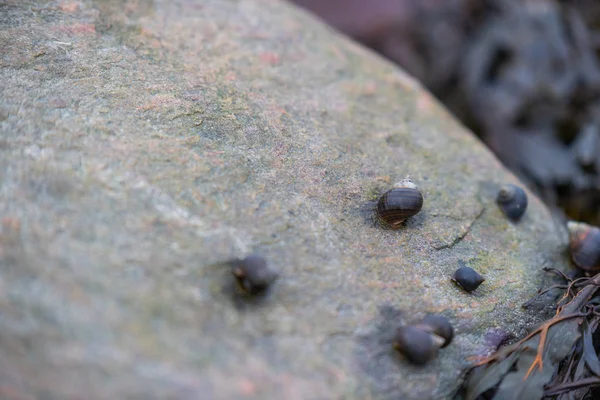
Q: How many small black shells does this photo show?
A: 7